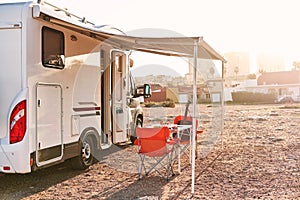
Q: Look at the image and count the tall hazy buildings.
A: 2